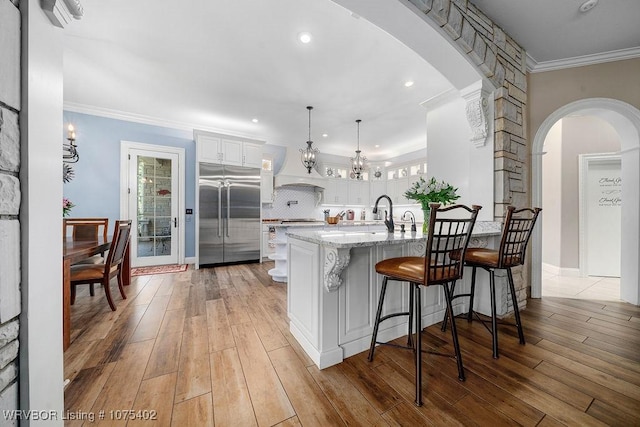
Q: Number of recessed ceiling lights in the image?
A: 5